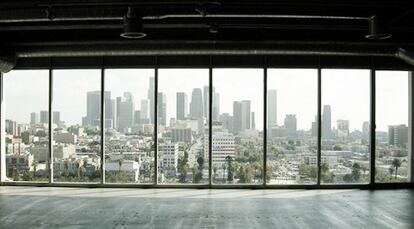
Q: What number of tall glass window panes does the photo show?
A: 8